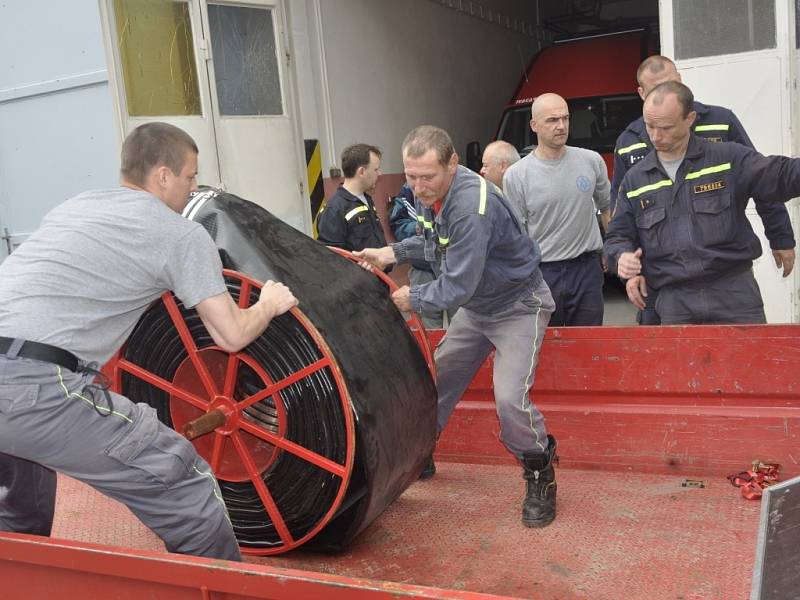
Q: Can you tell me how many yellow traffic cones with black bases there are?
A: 0